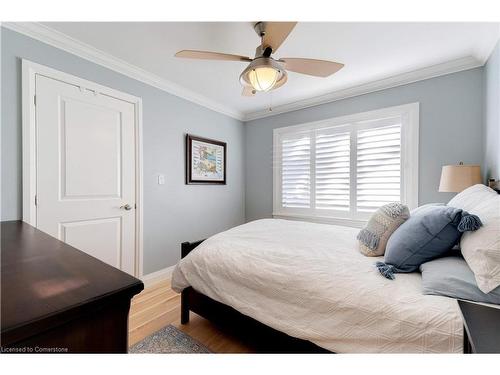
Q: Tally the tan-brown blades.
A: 4